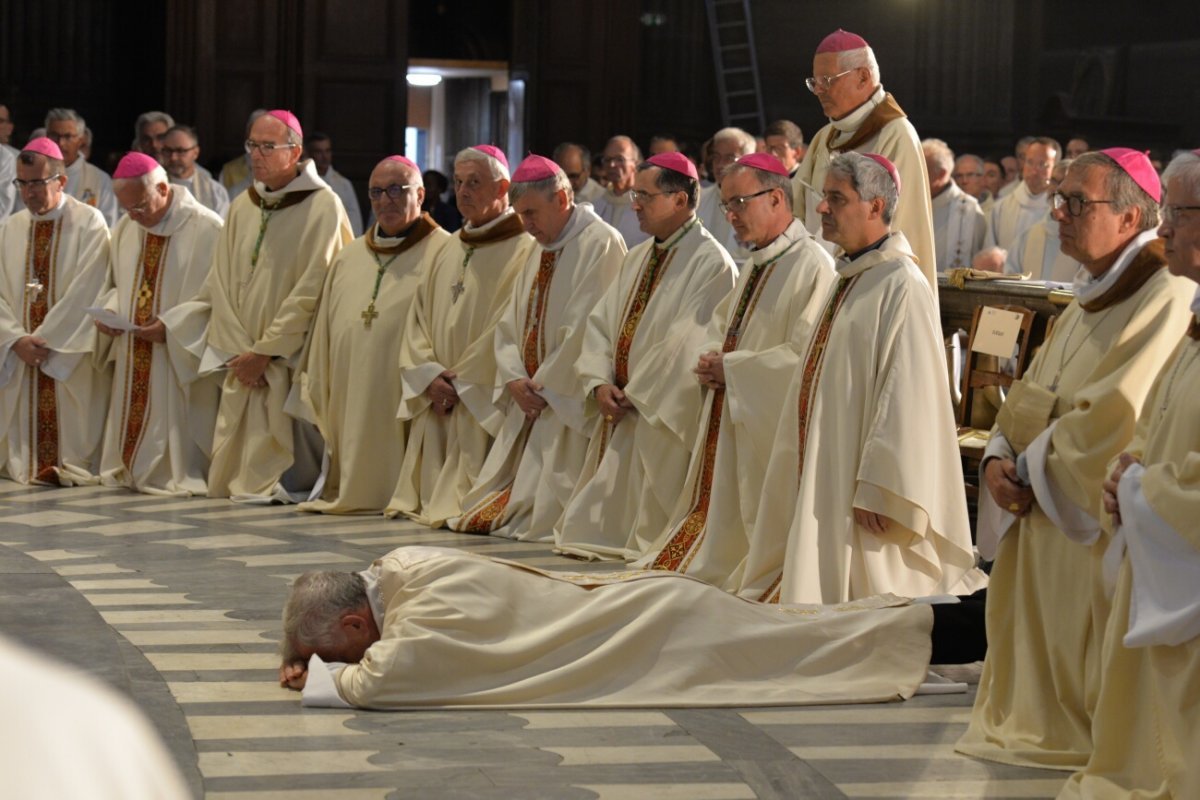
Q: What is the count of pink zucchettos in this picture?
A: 12